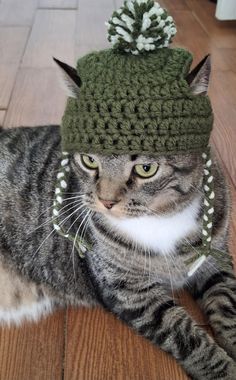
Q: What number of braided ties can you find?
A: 2